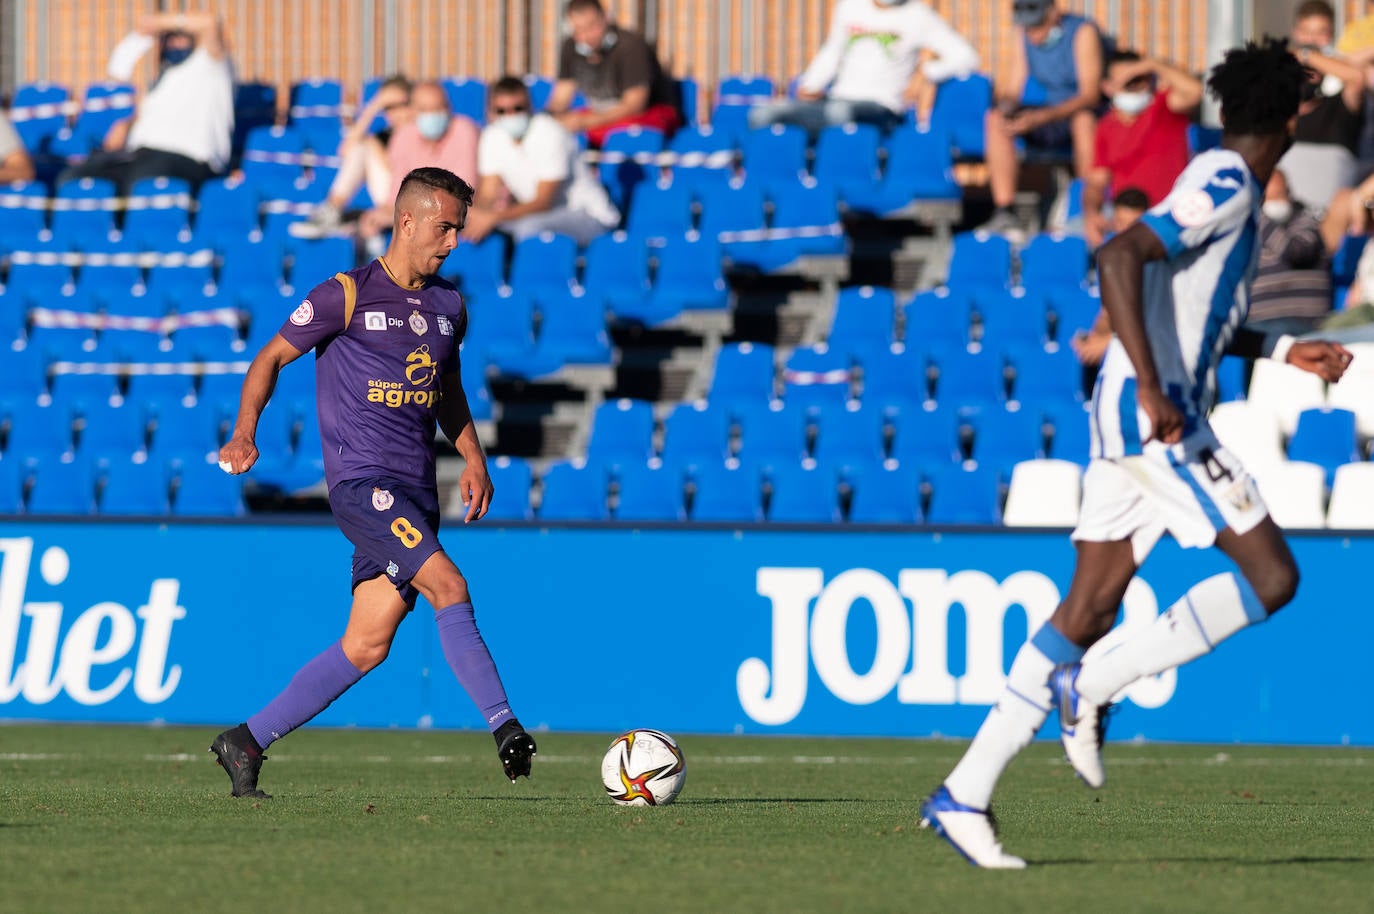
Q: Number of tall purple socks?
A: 2